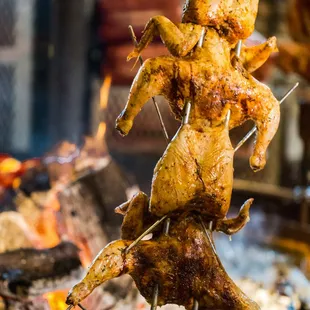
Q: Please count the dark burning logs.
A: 2